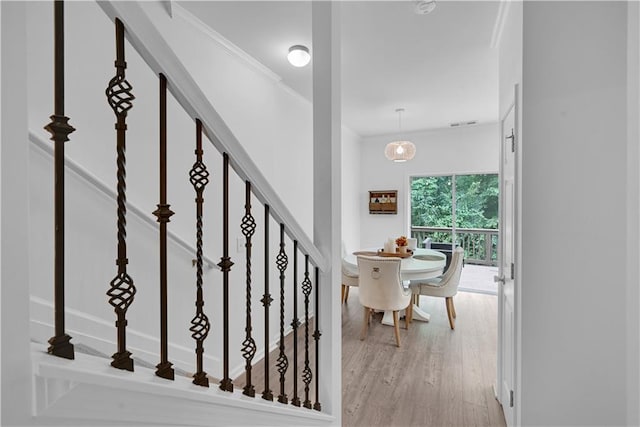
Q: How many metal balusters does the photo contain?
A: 11